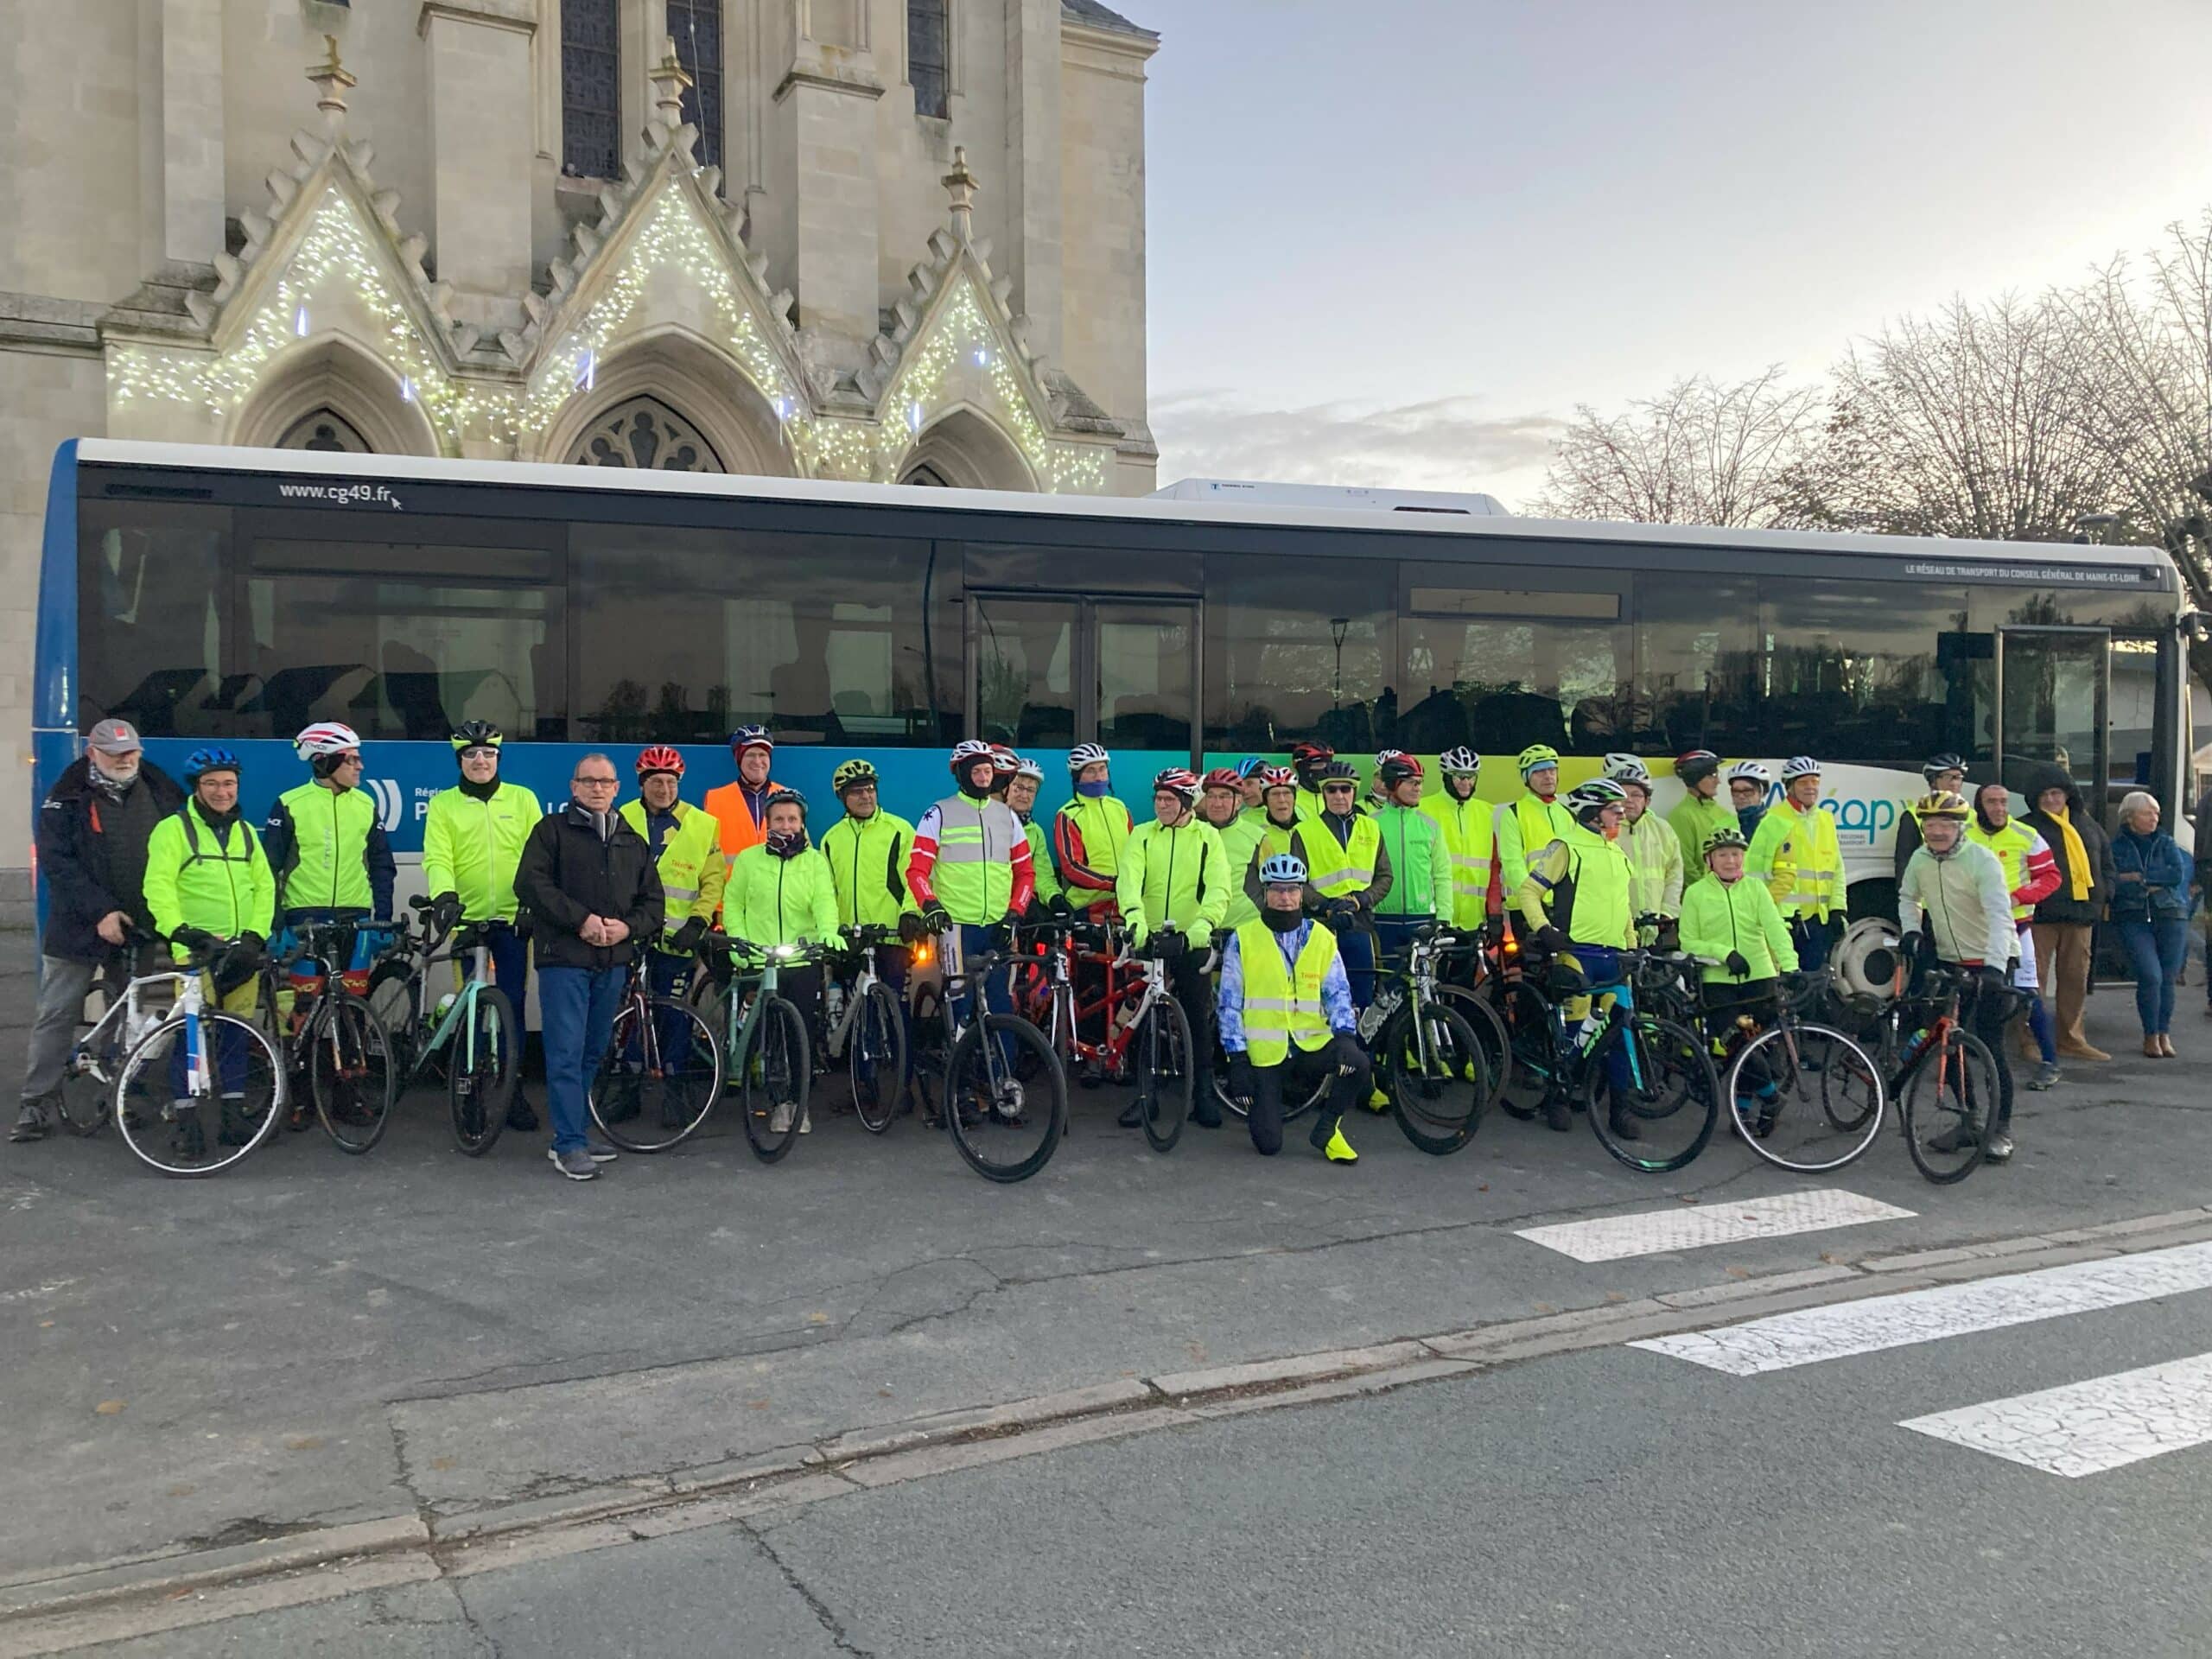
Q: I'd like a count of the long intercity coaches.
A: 1